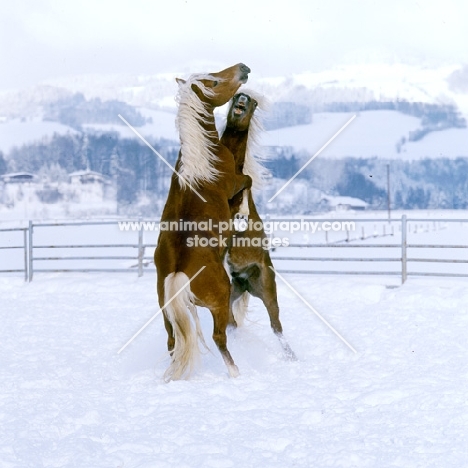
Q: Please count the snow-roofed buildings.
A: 3